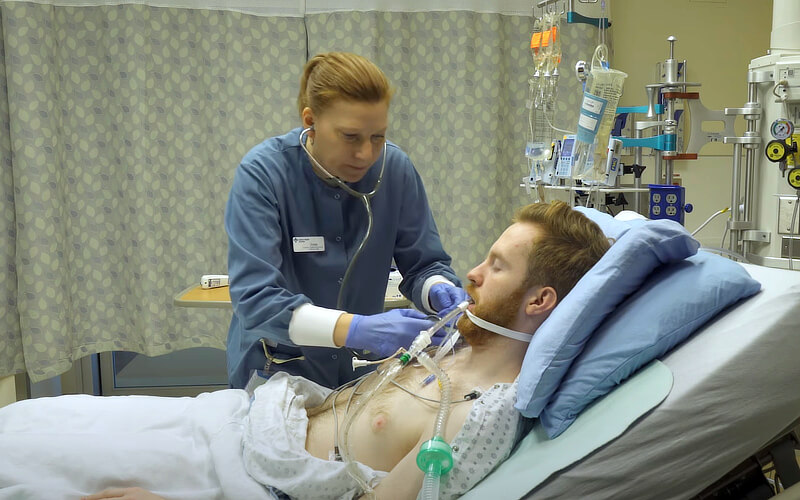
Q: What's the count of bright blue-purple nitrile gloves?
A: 2